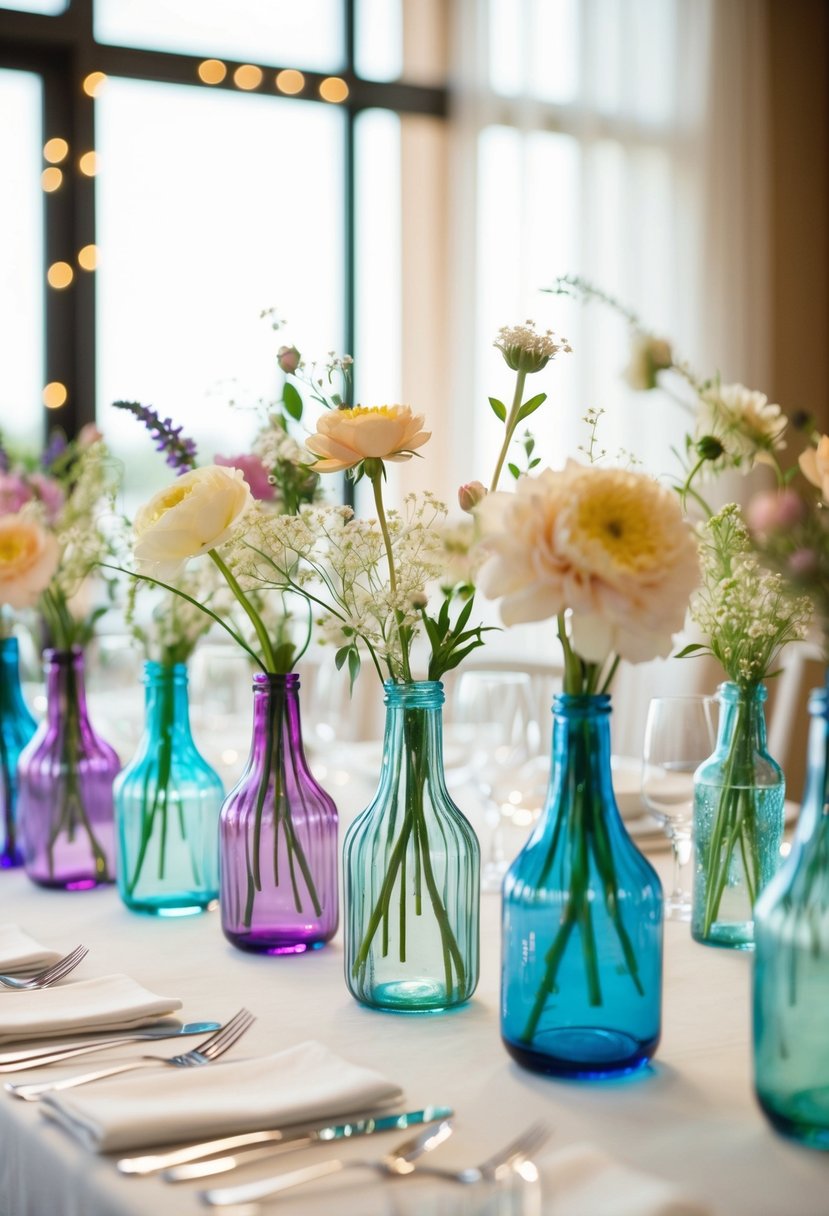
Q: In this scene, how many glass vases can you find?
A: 8